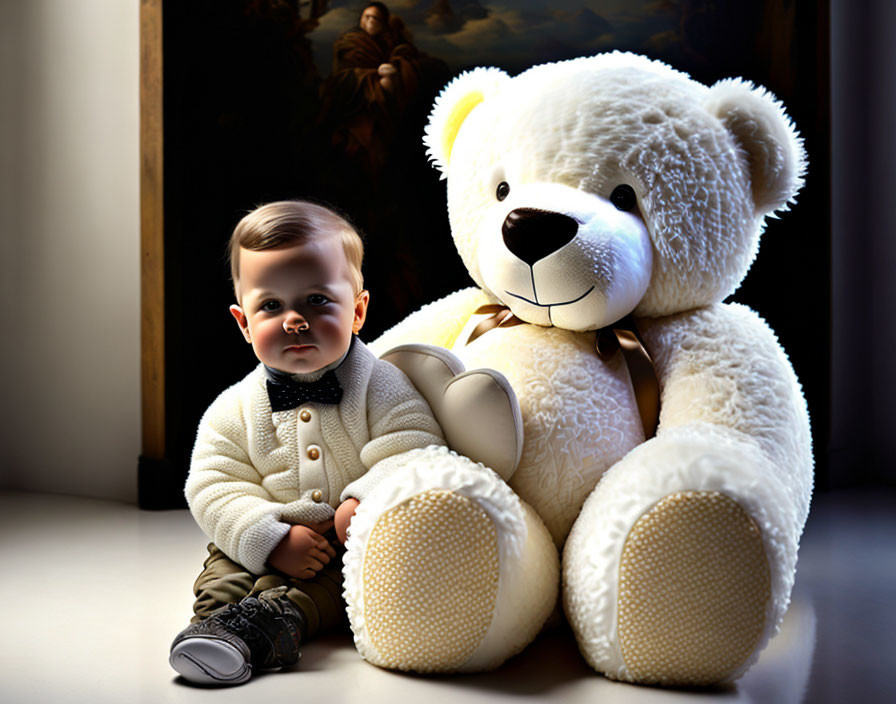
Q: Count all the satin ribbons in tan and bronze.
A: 1